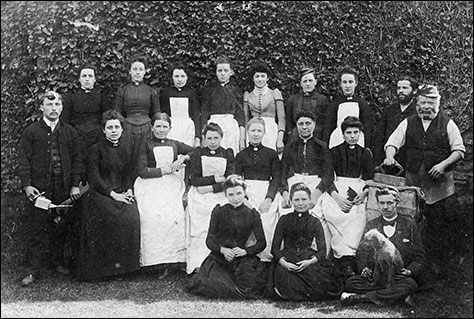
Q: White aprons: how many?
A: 9